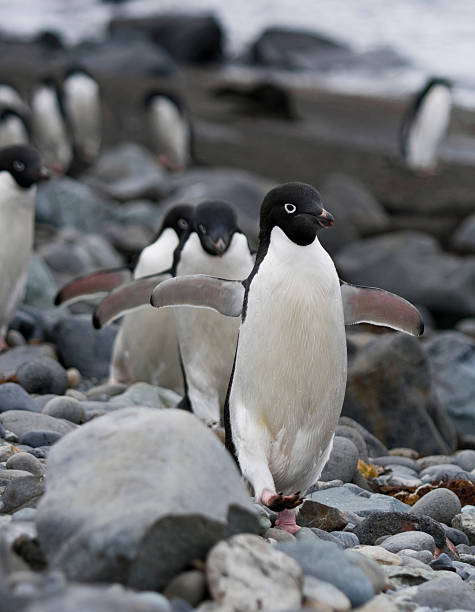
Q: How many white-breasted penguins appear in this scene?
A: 10